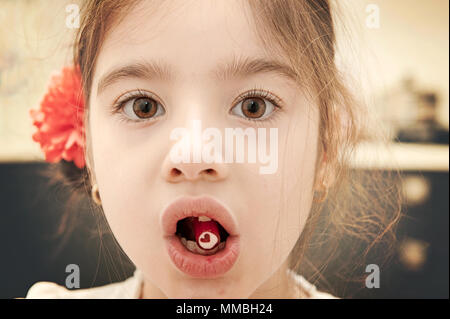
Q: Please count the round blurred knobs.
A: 2